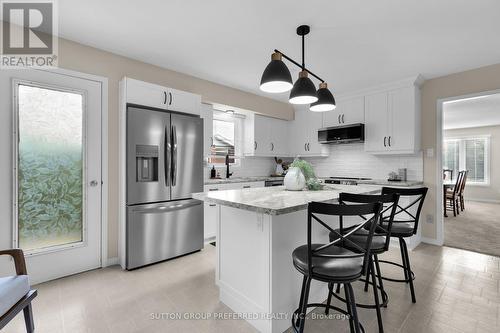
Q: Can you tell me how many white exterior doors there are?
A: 1